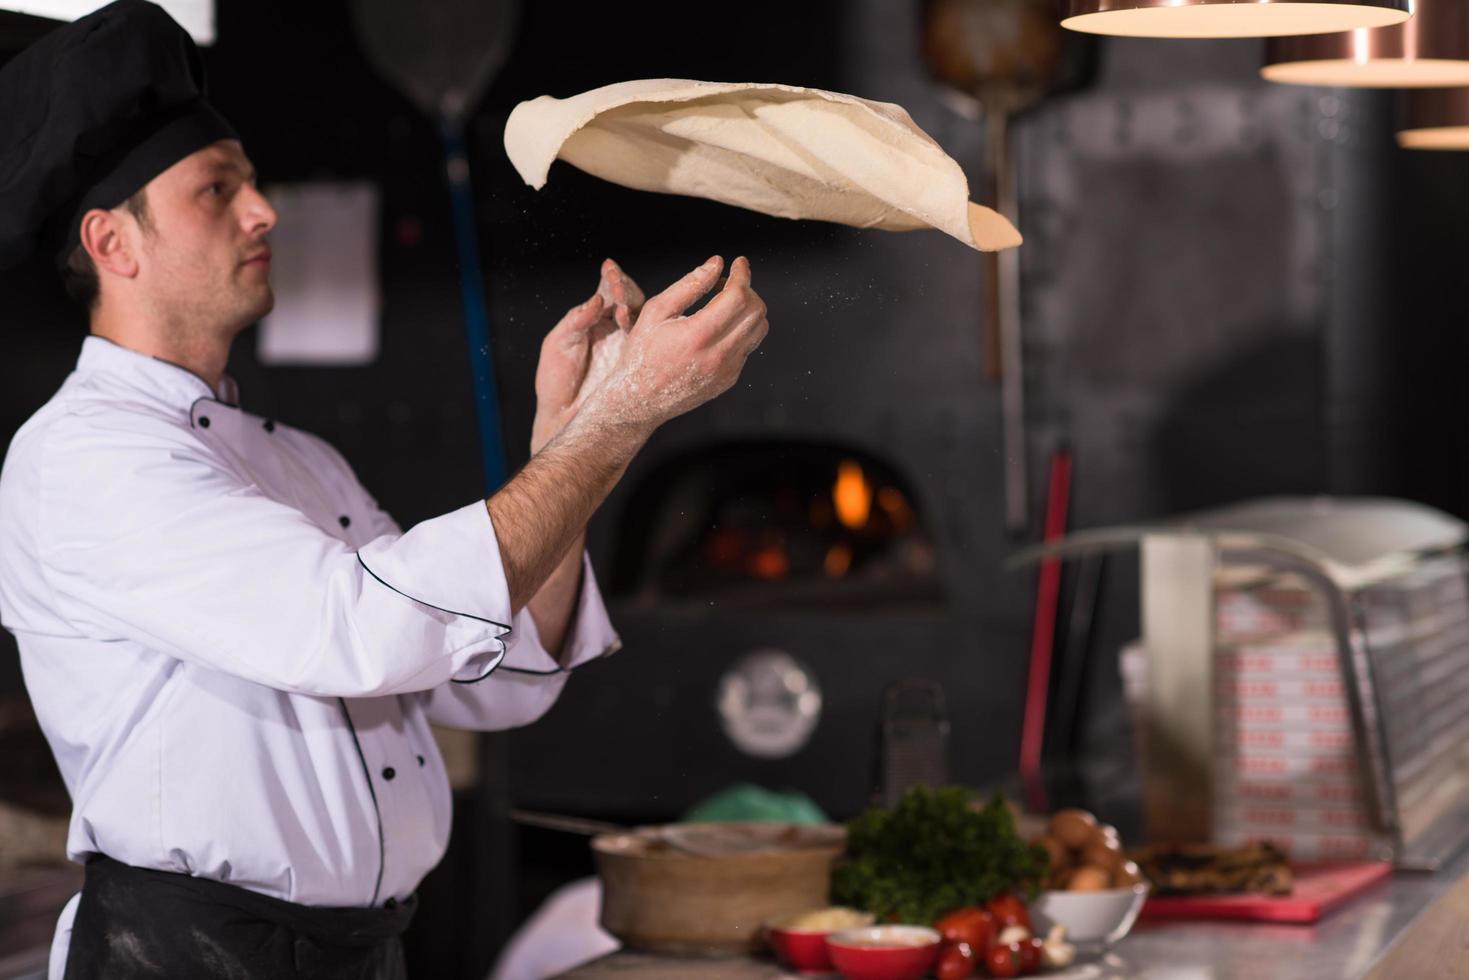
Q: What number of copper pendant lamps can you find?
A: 3